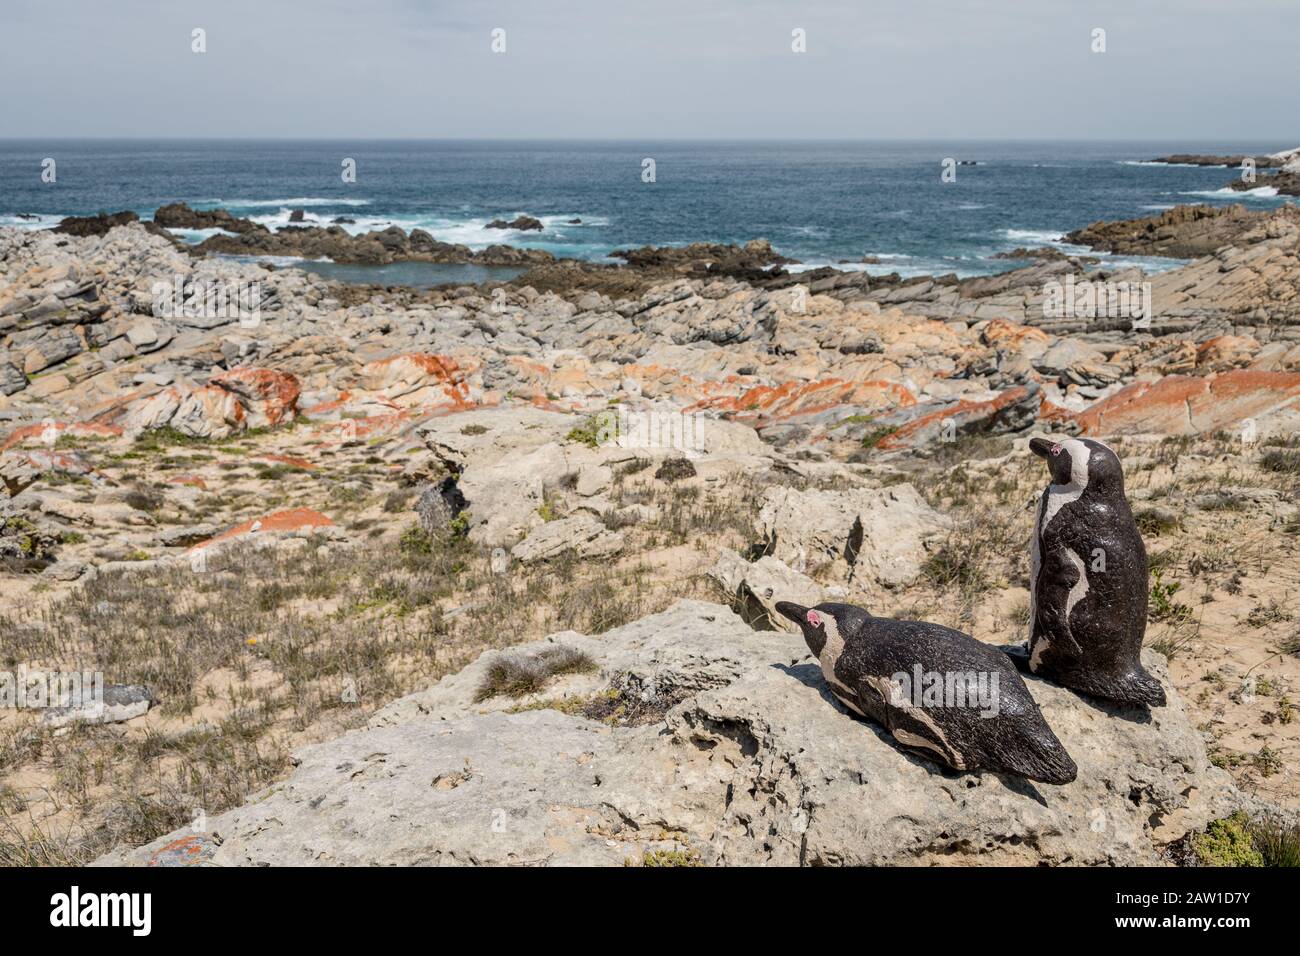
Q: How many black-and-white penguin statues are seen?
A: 2